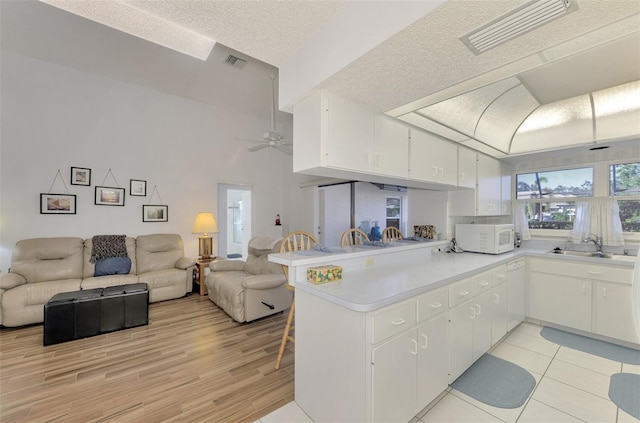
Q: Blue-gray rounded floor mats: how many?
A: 3